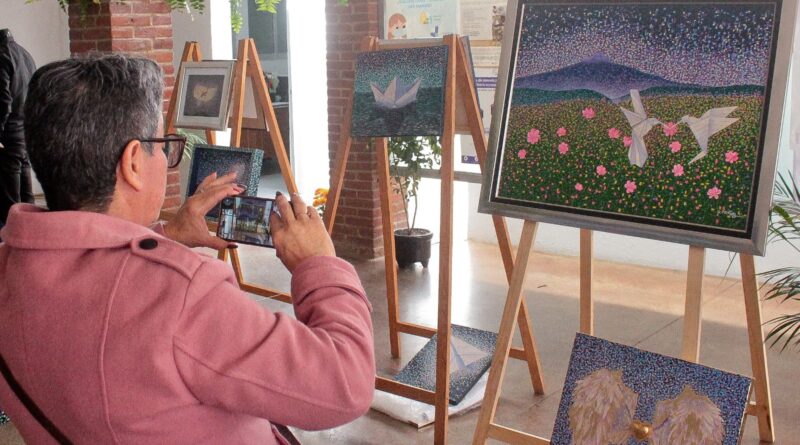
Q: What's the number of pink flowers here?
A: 15